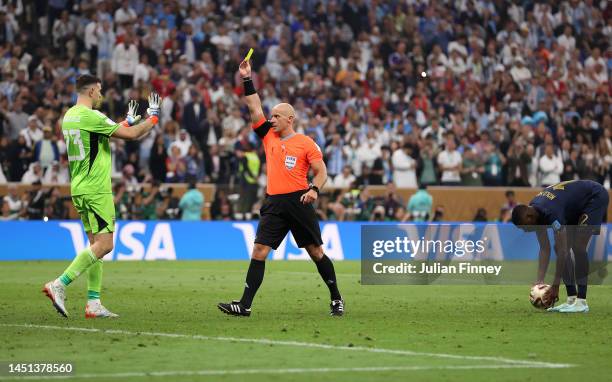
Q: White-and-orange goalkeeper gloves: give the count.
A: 2